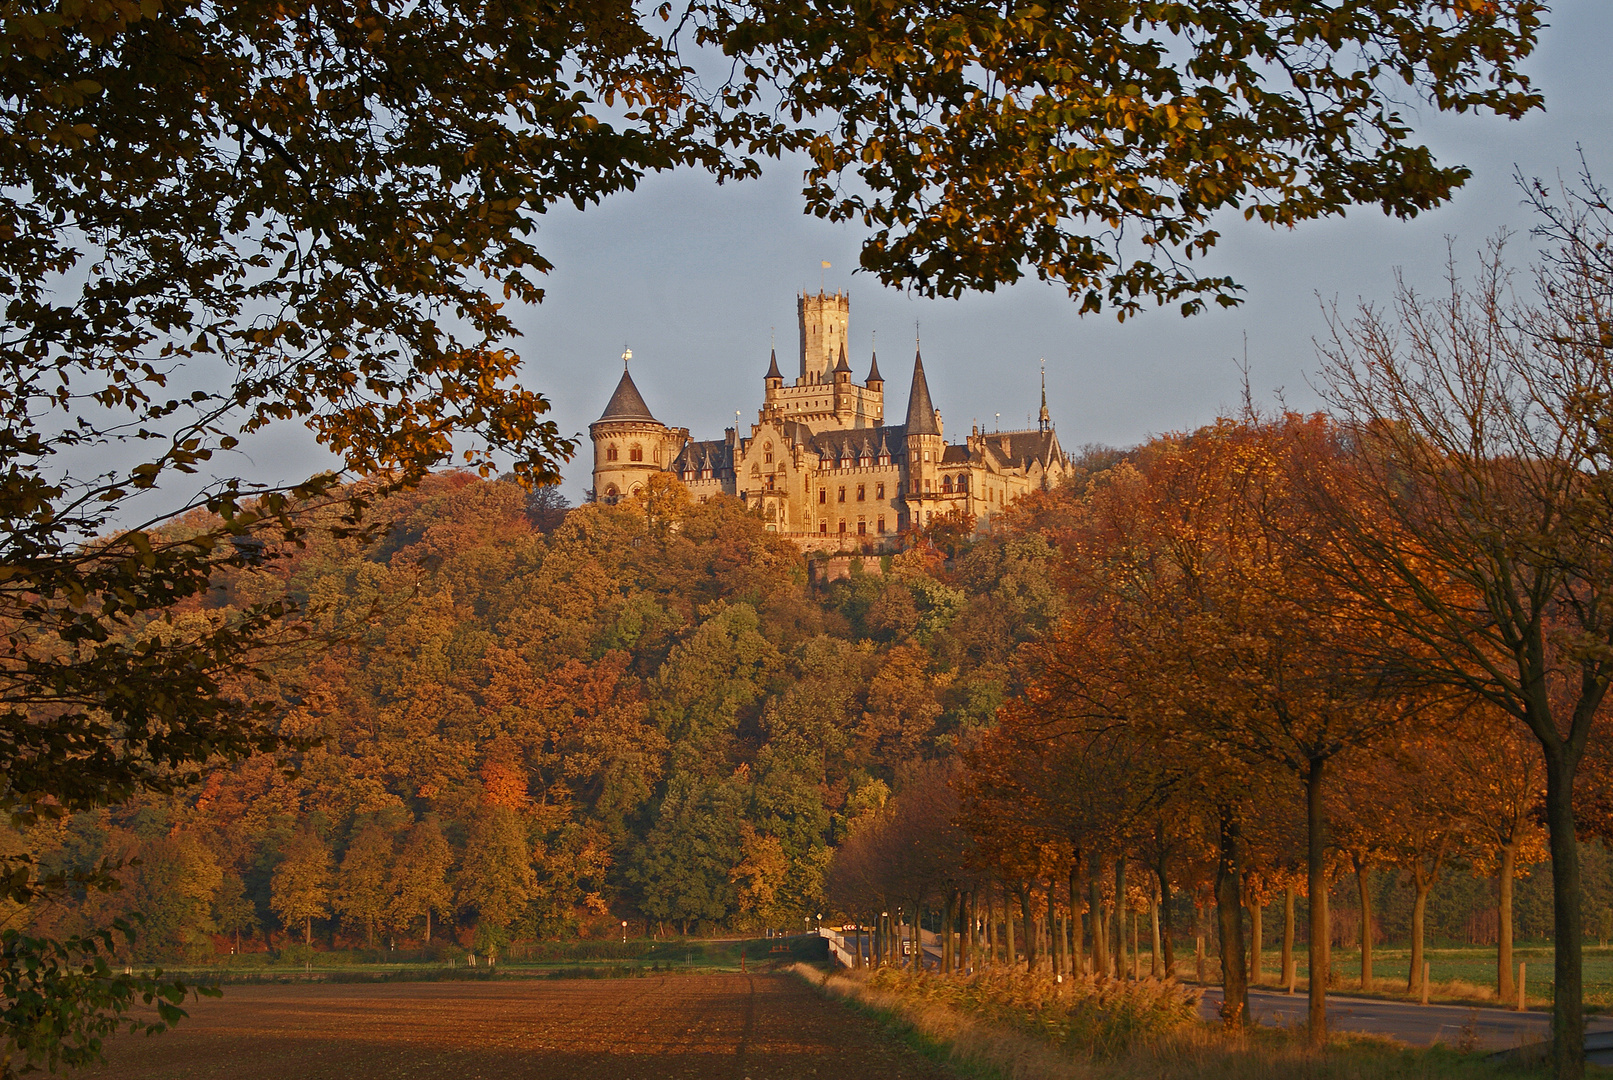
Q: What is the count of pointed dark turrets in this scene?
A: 5